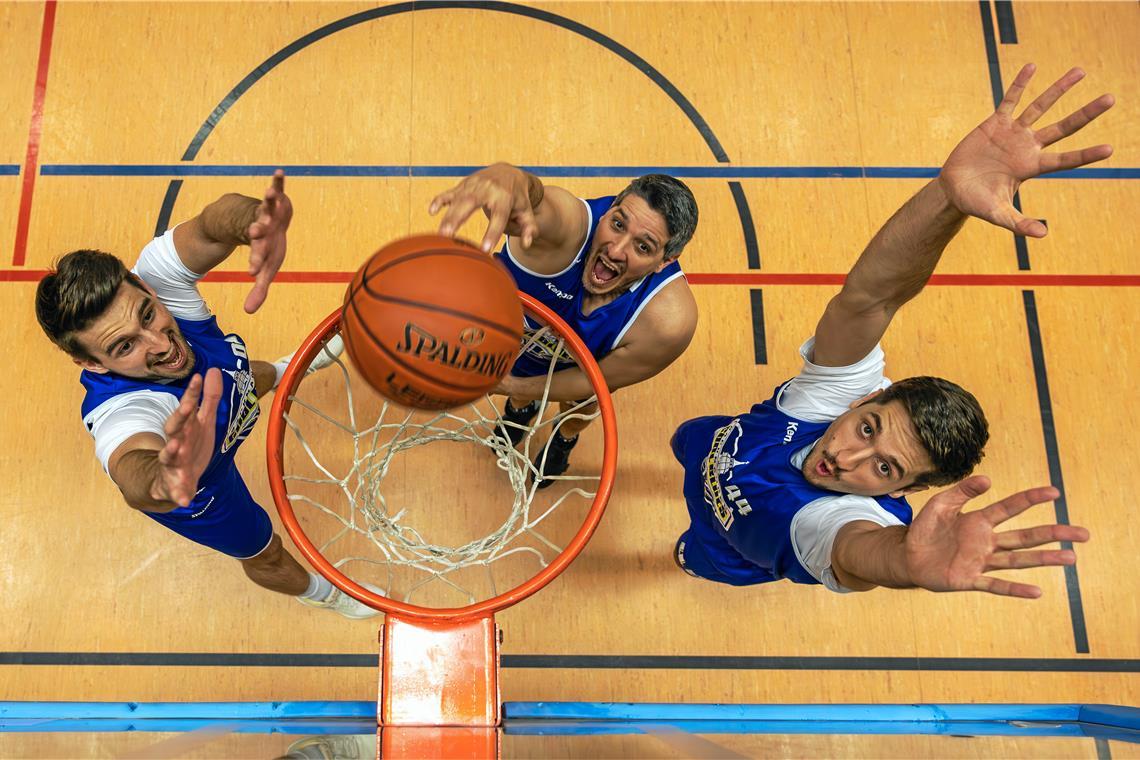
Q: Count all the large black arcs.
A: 1